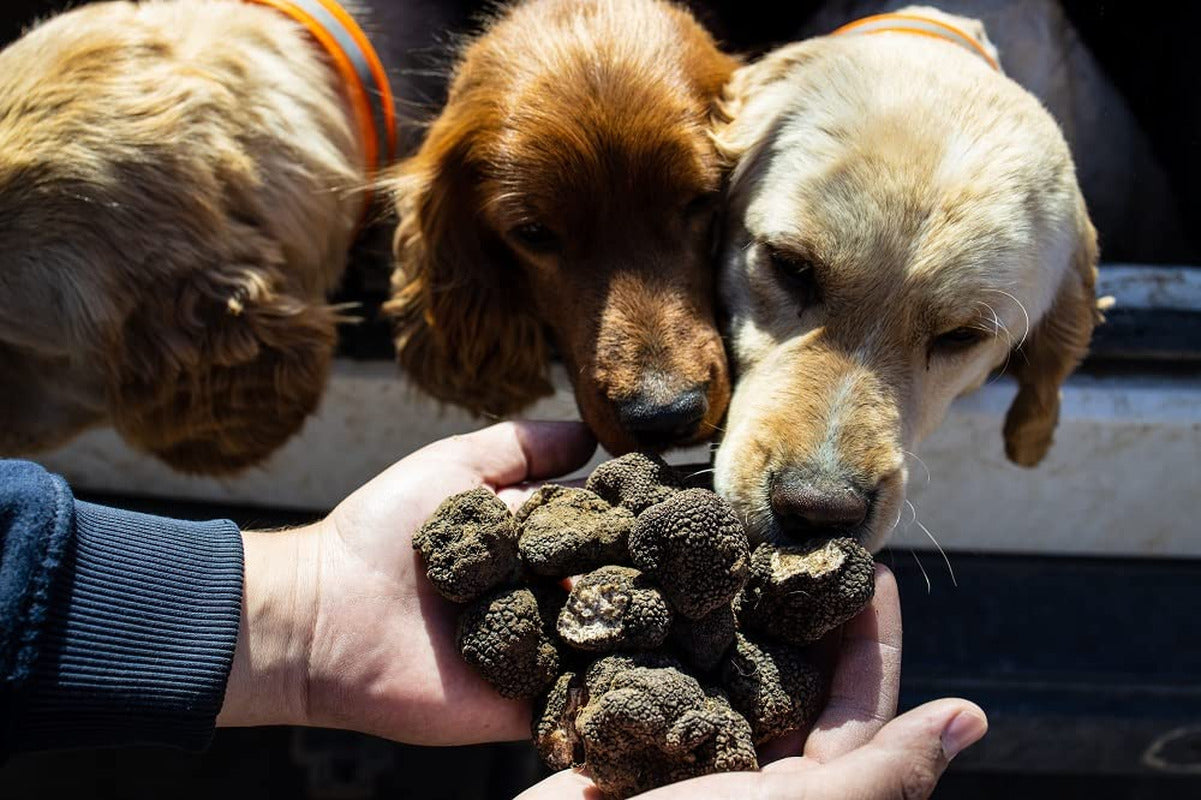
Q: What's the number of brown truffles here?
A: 11